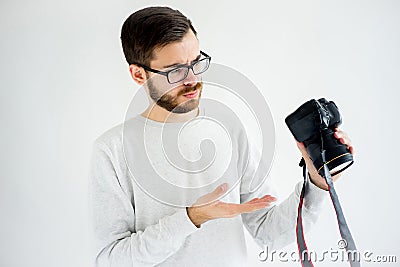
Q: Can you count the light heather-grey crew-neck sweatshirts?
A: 1